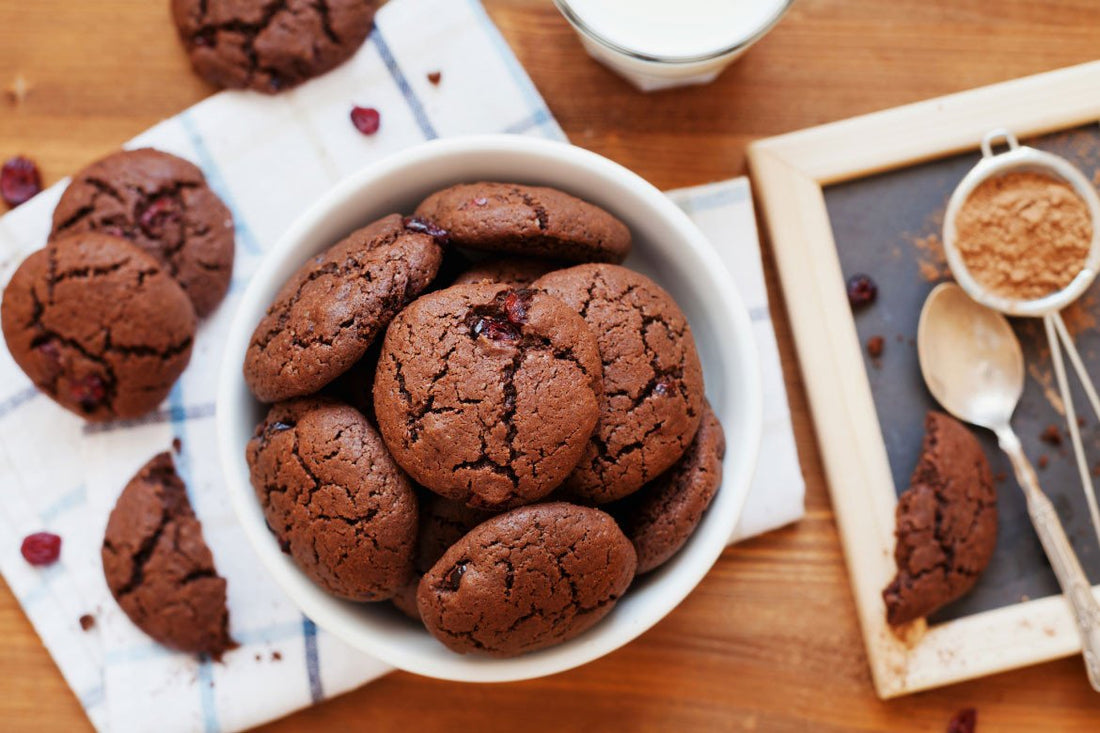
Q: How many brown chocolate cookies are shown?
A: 14